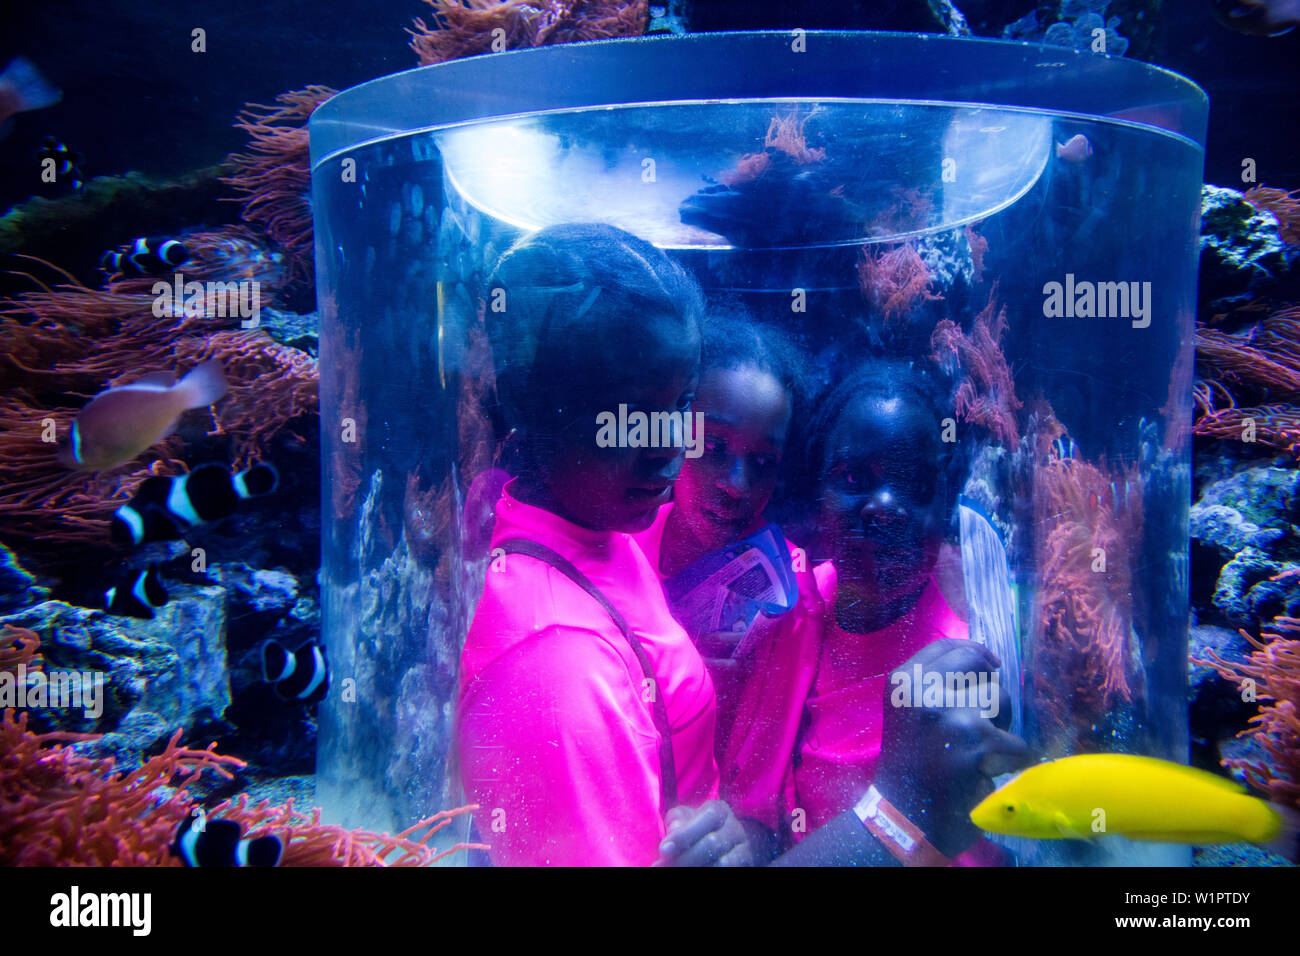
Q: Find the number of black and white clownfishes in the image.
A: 6